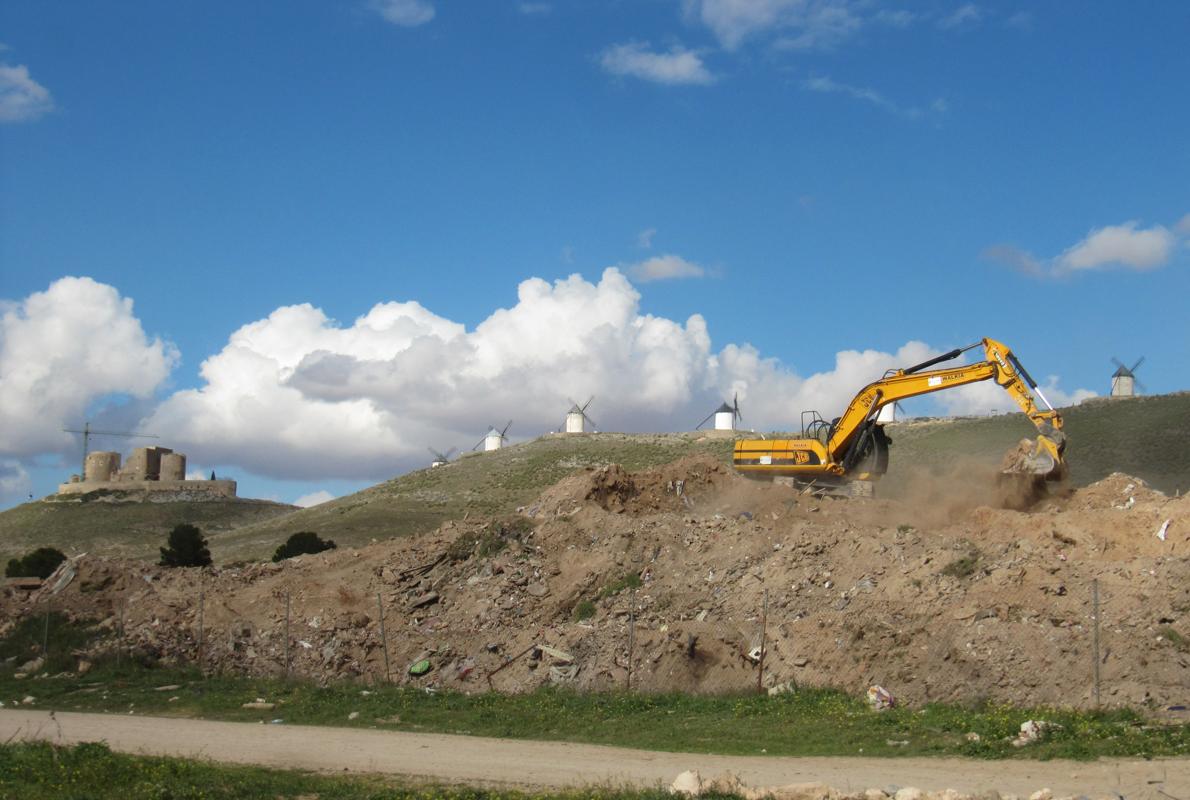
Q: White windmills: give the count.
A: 6